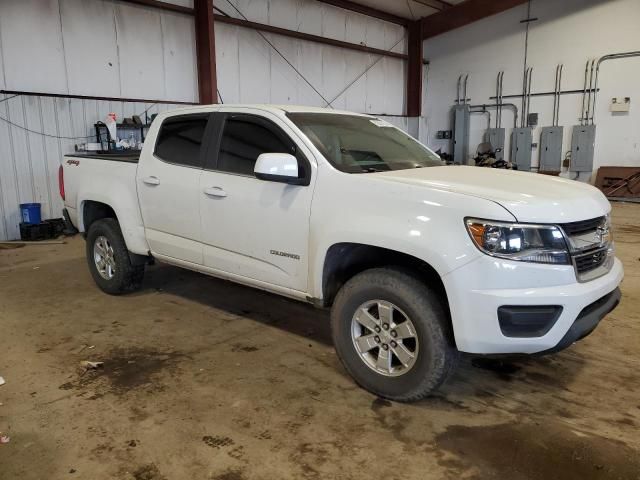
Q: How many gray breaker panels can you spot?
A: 5